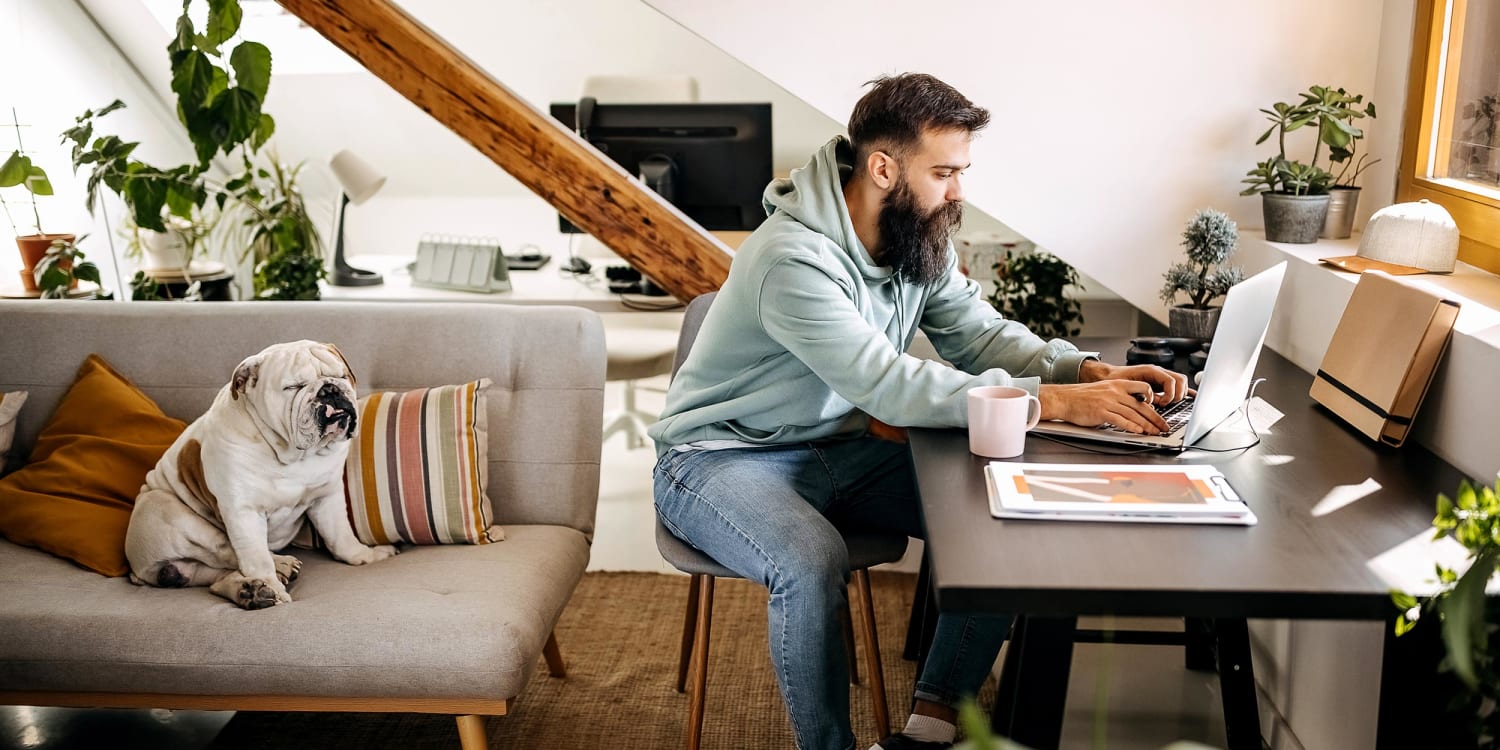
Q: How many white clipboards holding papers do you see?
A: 1